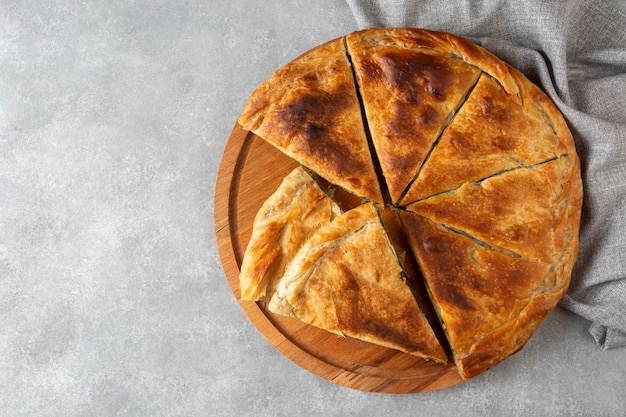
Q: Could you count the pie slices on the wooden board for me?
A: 7